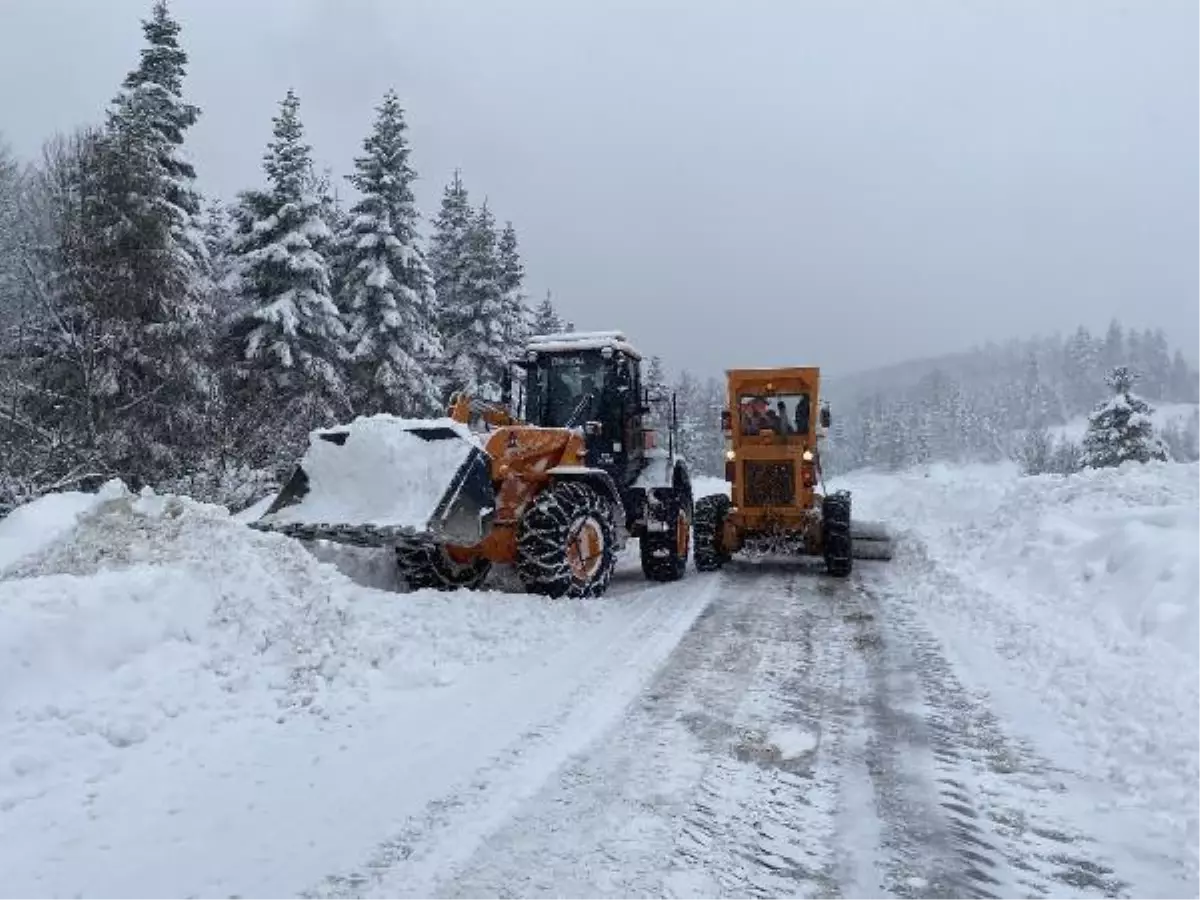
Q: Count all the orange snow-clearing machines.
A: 2